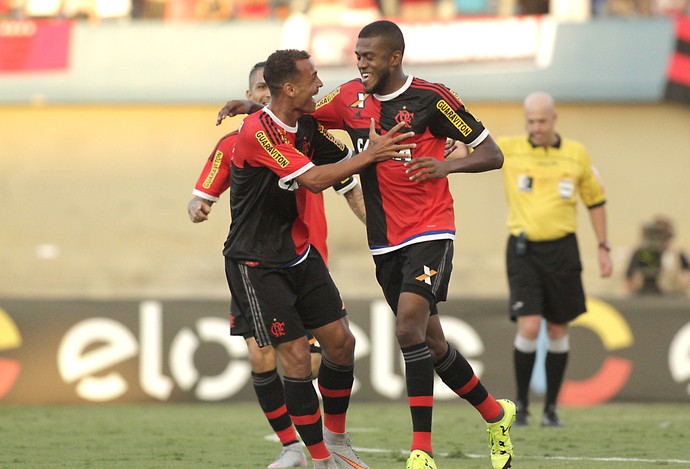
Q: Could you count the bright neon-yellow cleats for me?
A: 2